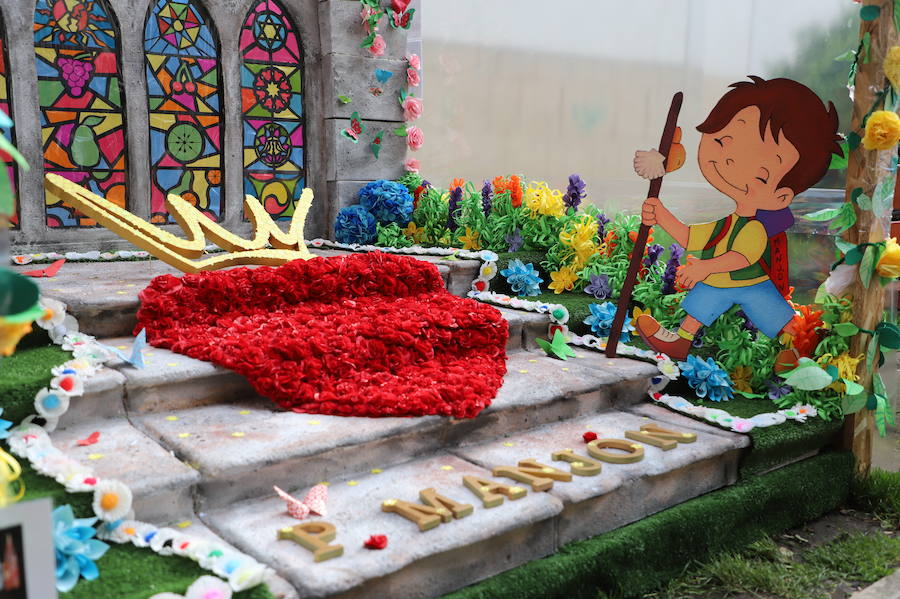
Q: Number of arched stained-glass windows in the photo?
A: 4